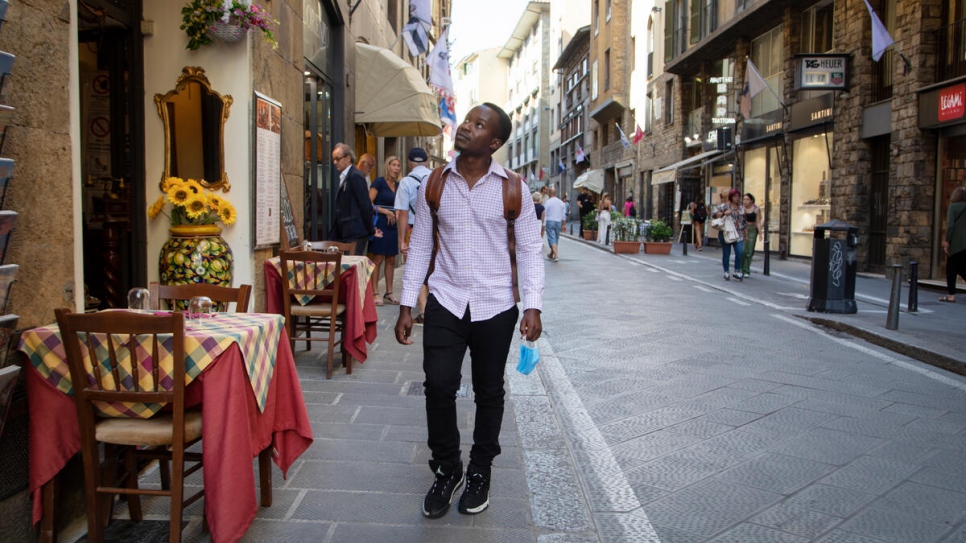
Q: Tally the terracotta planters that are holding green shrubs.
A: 3